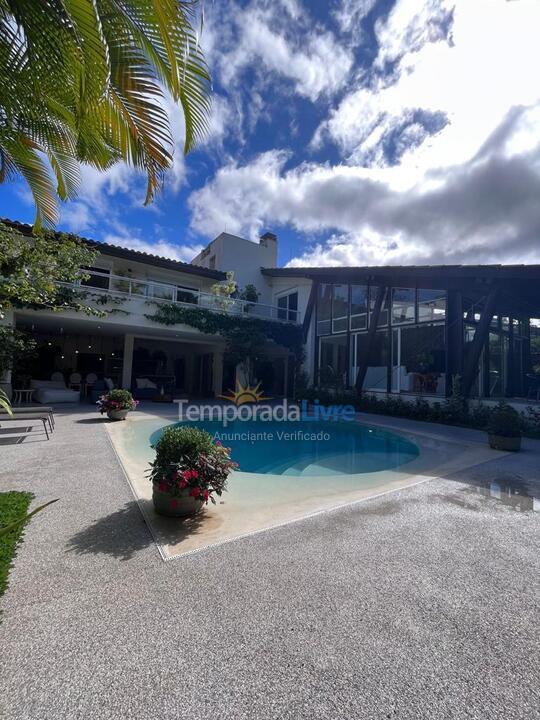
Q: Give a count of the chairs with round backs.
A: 3